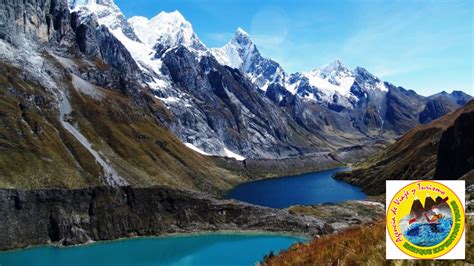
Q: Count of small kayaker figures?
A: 1